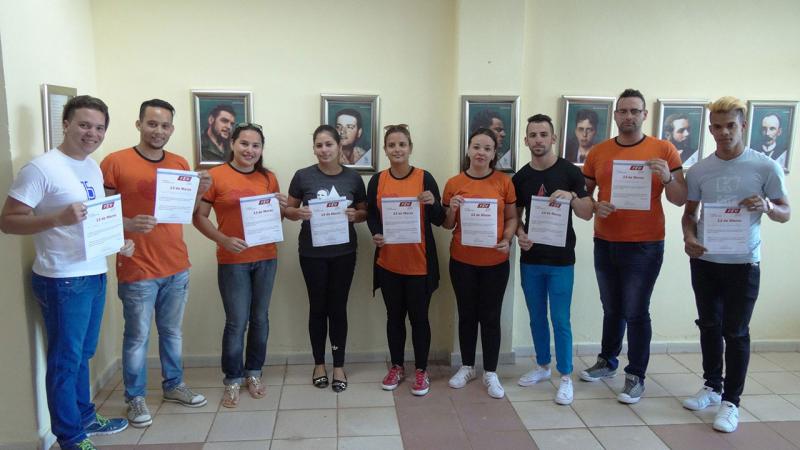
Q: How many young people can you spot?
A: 9